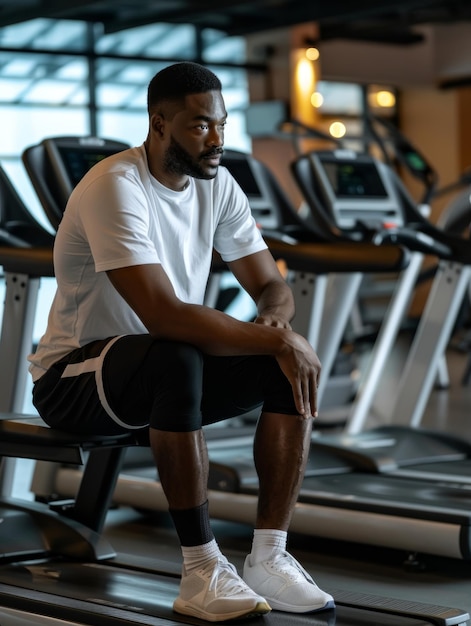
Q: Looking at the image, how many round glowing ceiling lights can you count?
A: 4